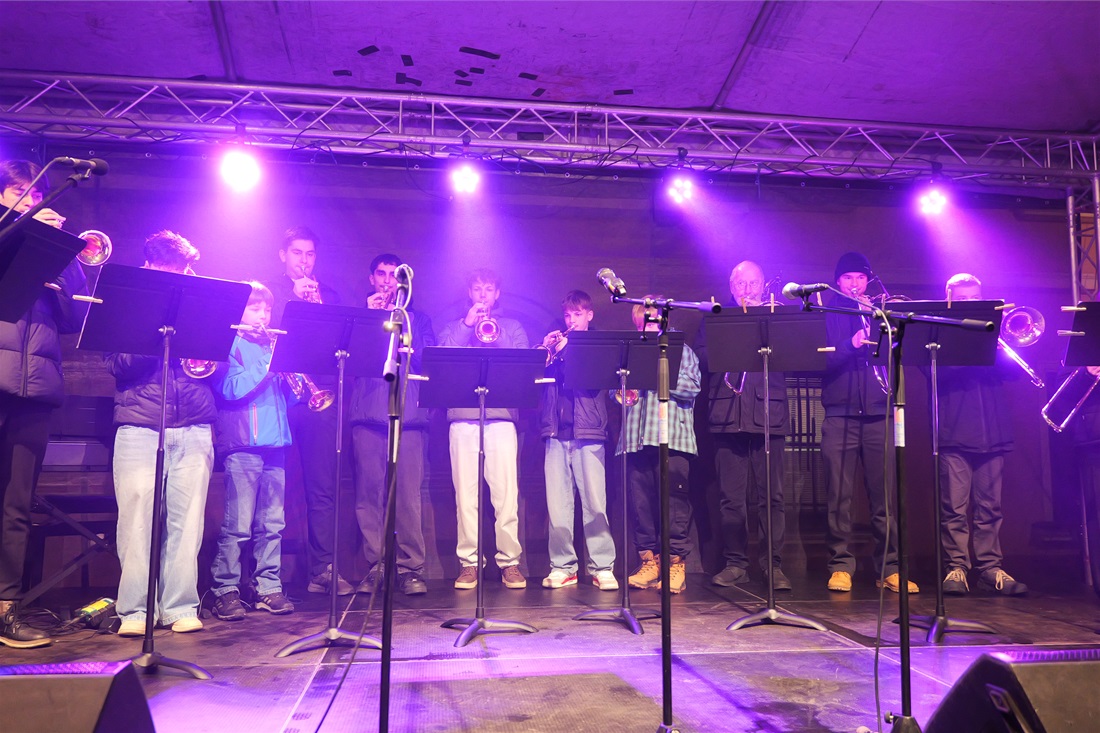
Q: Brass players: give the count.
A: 12